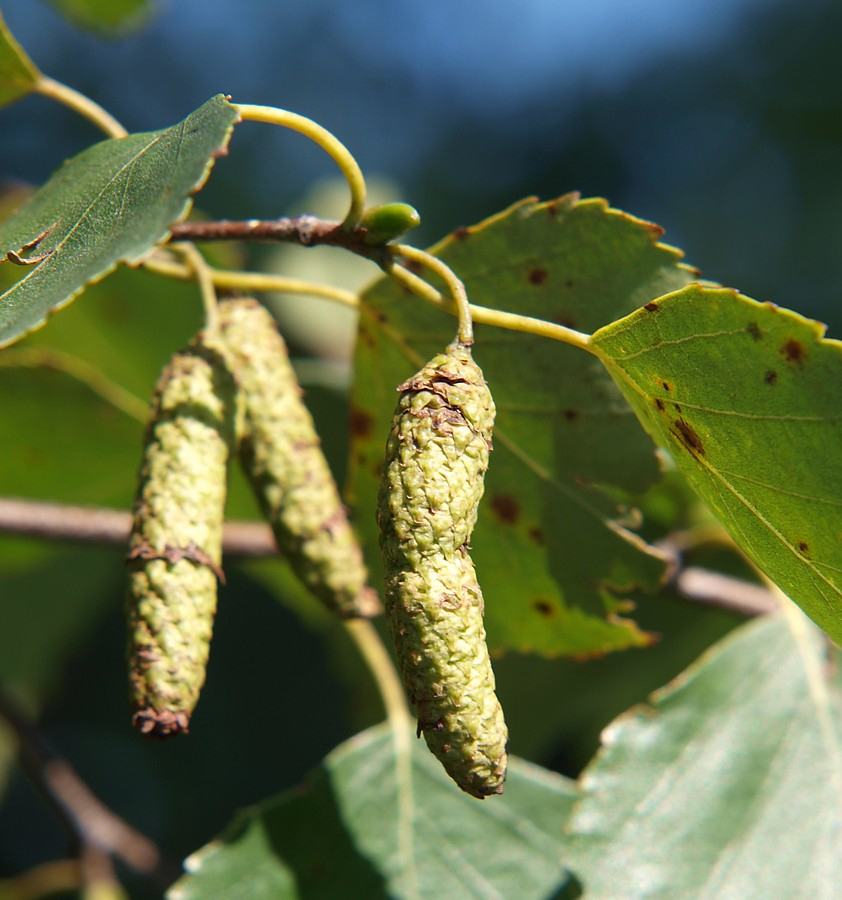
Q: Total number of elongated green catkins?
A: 3